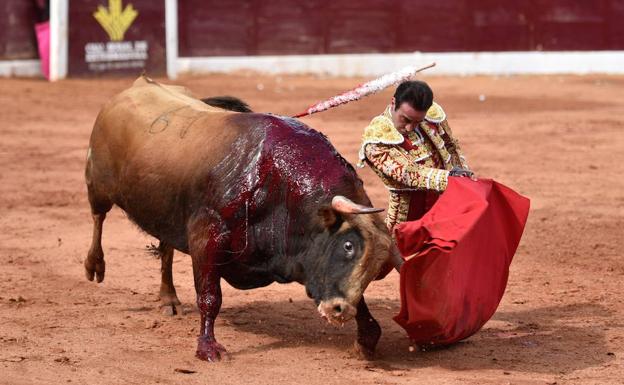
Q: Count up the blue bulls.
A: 0